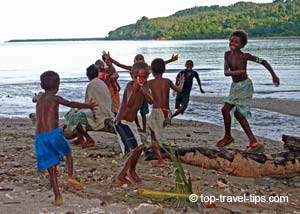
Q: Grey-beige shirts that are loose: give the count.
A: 1